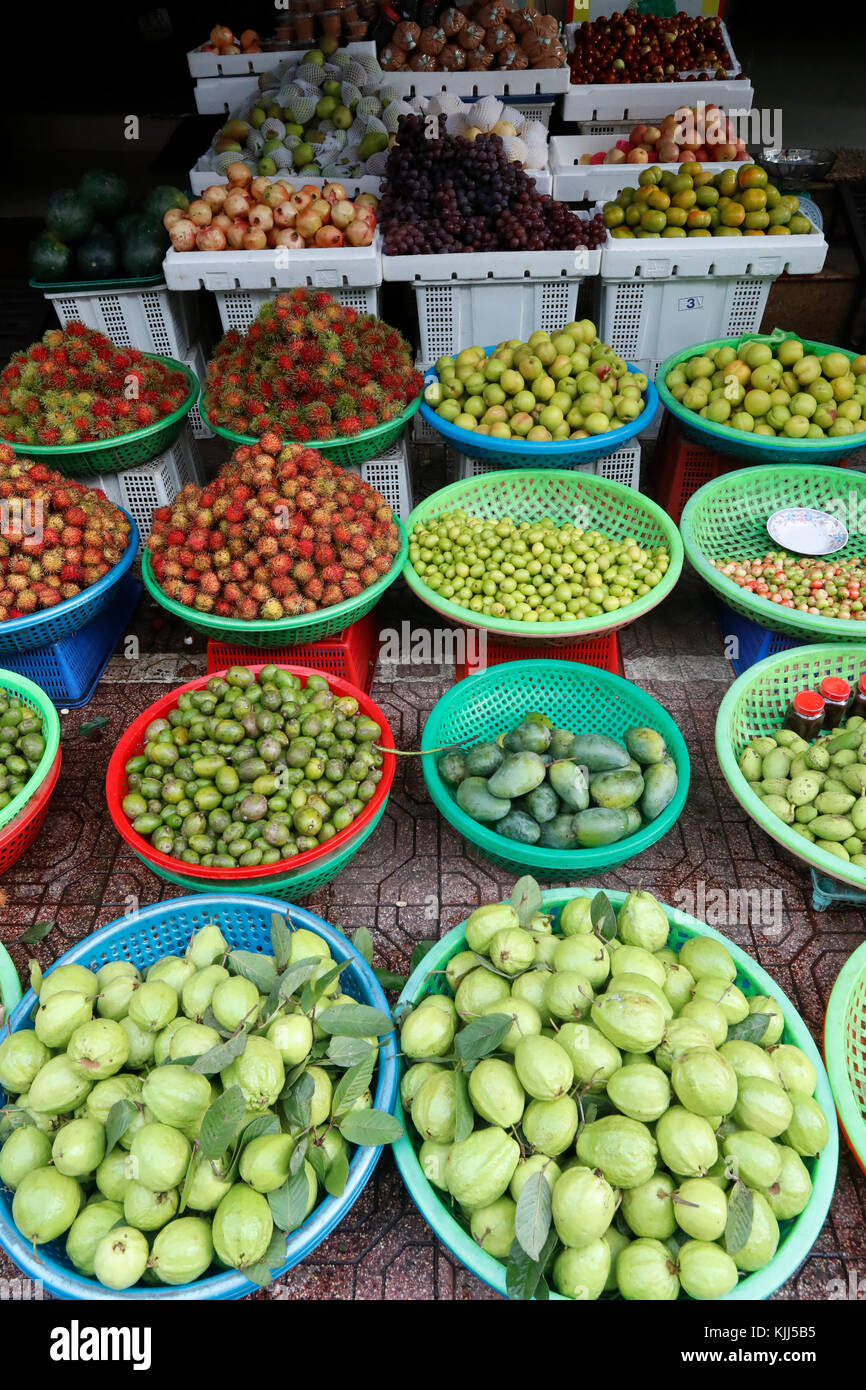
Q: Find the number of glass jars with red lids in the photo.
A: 3